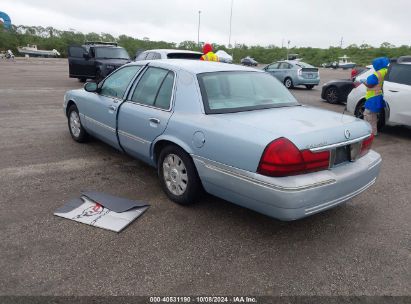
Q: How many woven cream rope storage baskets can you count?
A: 0